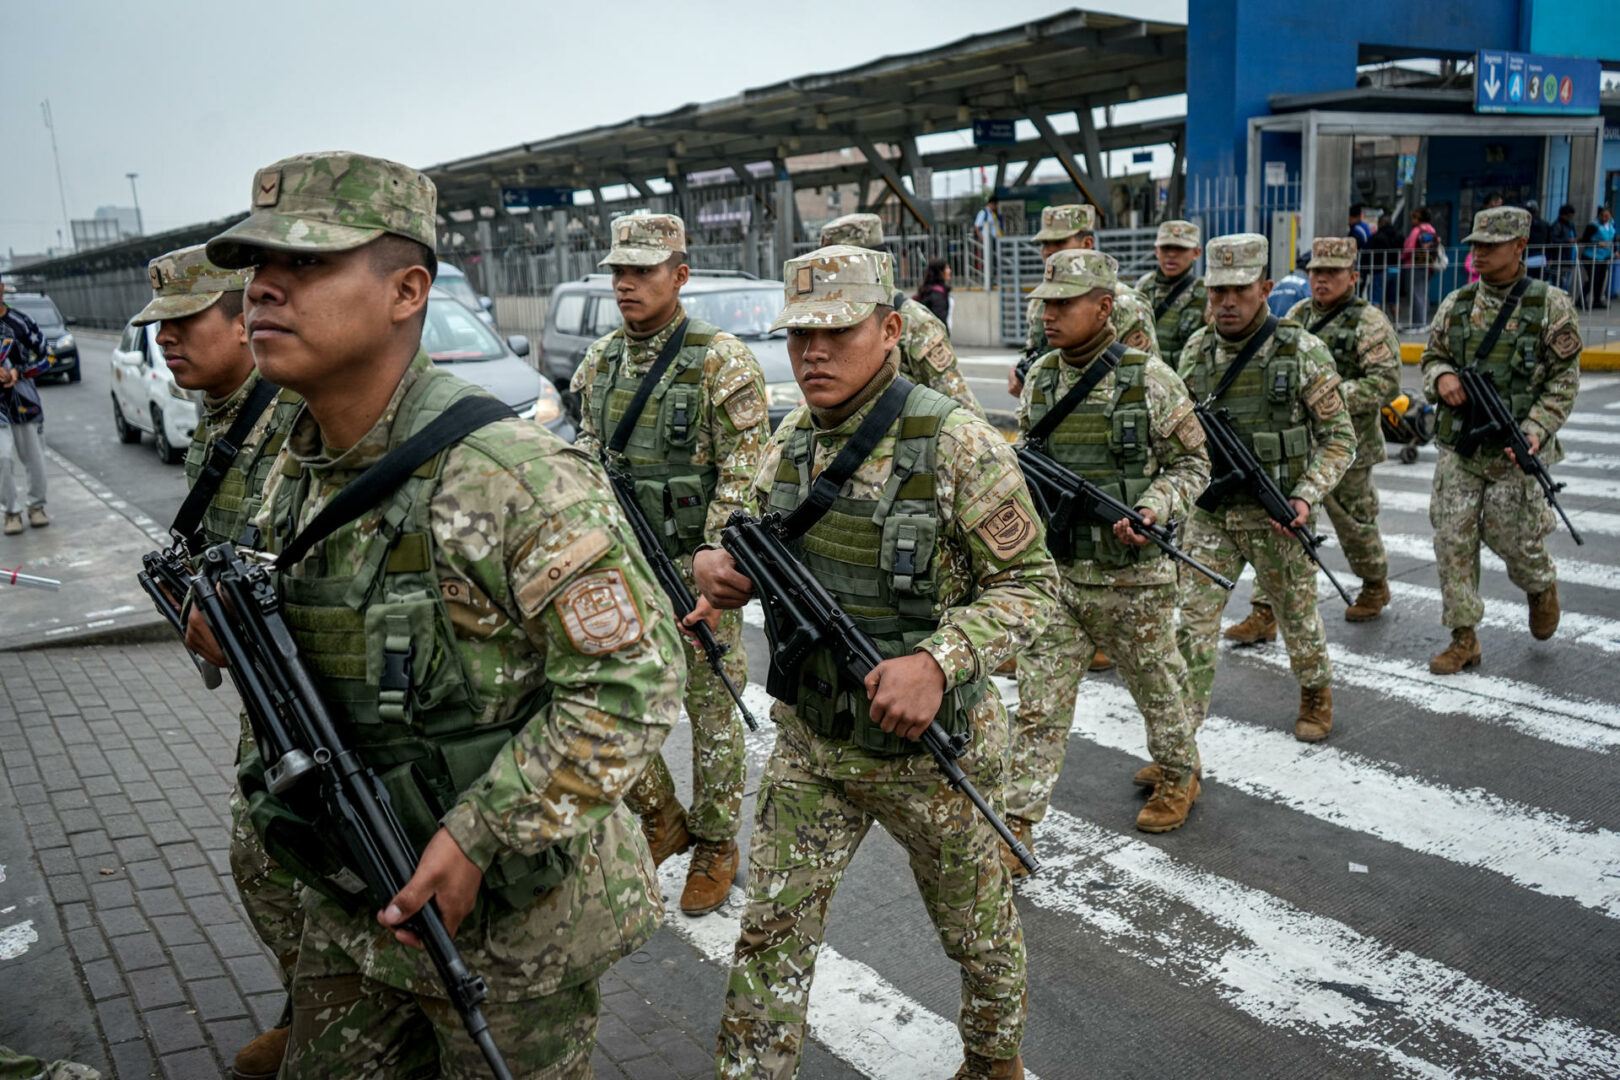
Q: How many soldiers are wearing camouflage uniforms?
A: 11